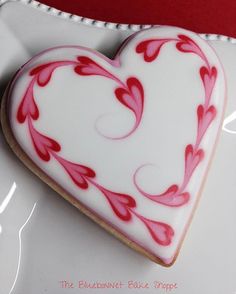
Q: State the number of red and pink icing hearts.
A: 14